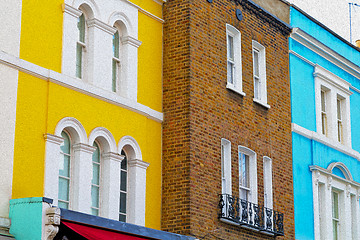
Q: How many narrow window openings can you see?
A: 15